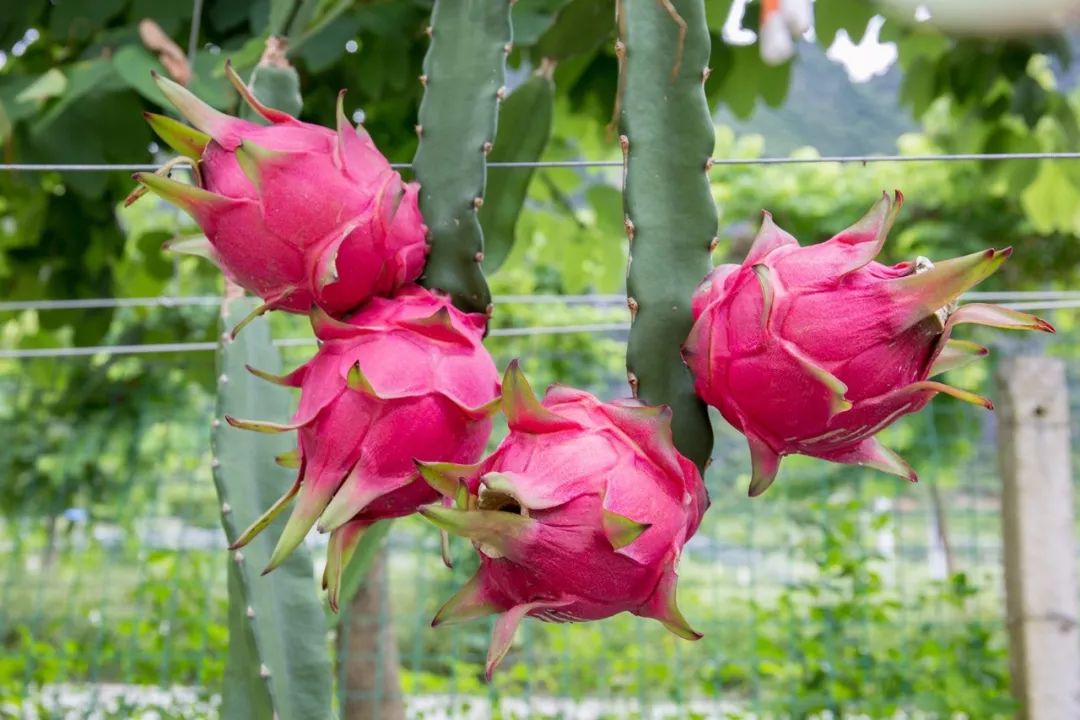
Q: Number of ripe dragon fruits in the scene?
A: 4